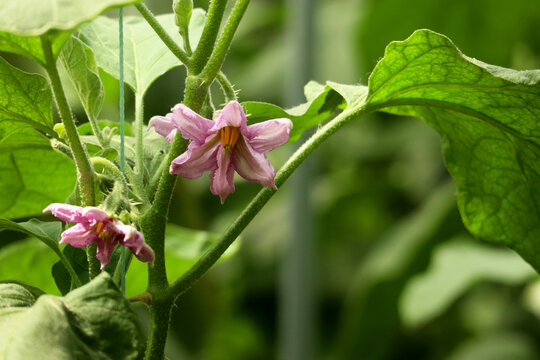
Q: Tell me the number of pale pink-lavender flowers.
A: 2